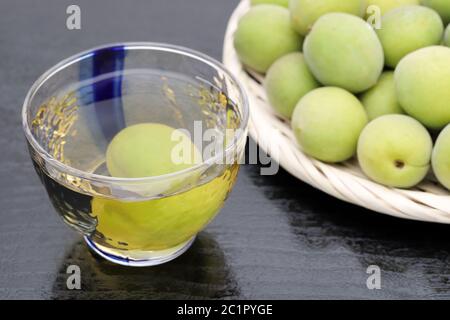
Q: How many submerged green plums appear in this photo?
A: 1